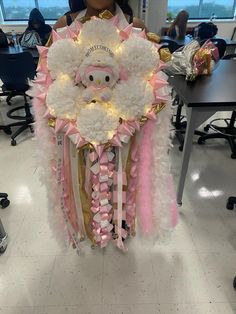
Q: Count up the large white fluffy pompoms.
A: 6